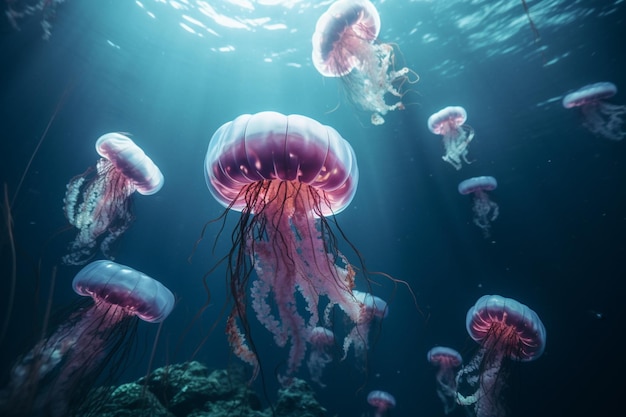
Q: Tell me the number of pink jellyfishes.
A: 12